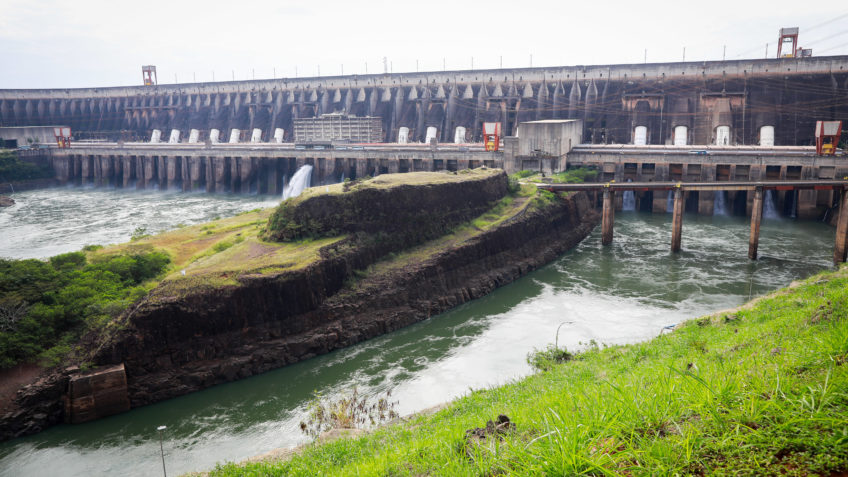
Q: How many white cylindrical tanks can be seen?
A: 14